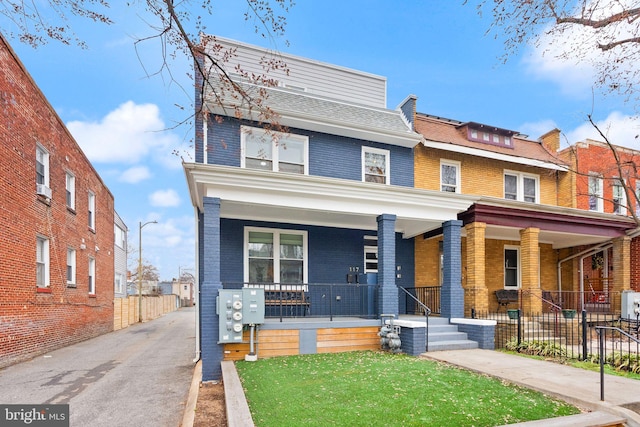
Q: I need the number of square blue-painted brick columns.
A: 3